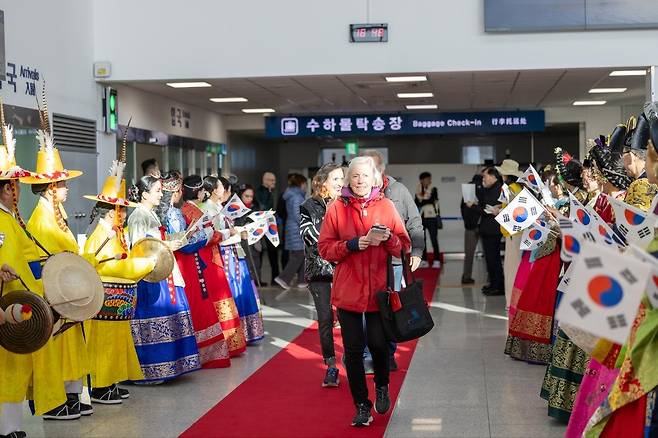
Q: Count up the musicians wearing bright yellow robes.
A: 3